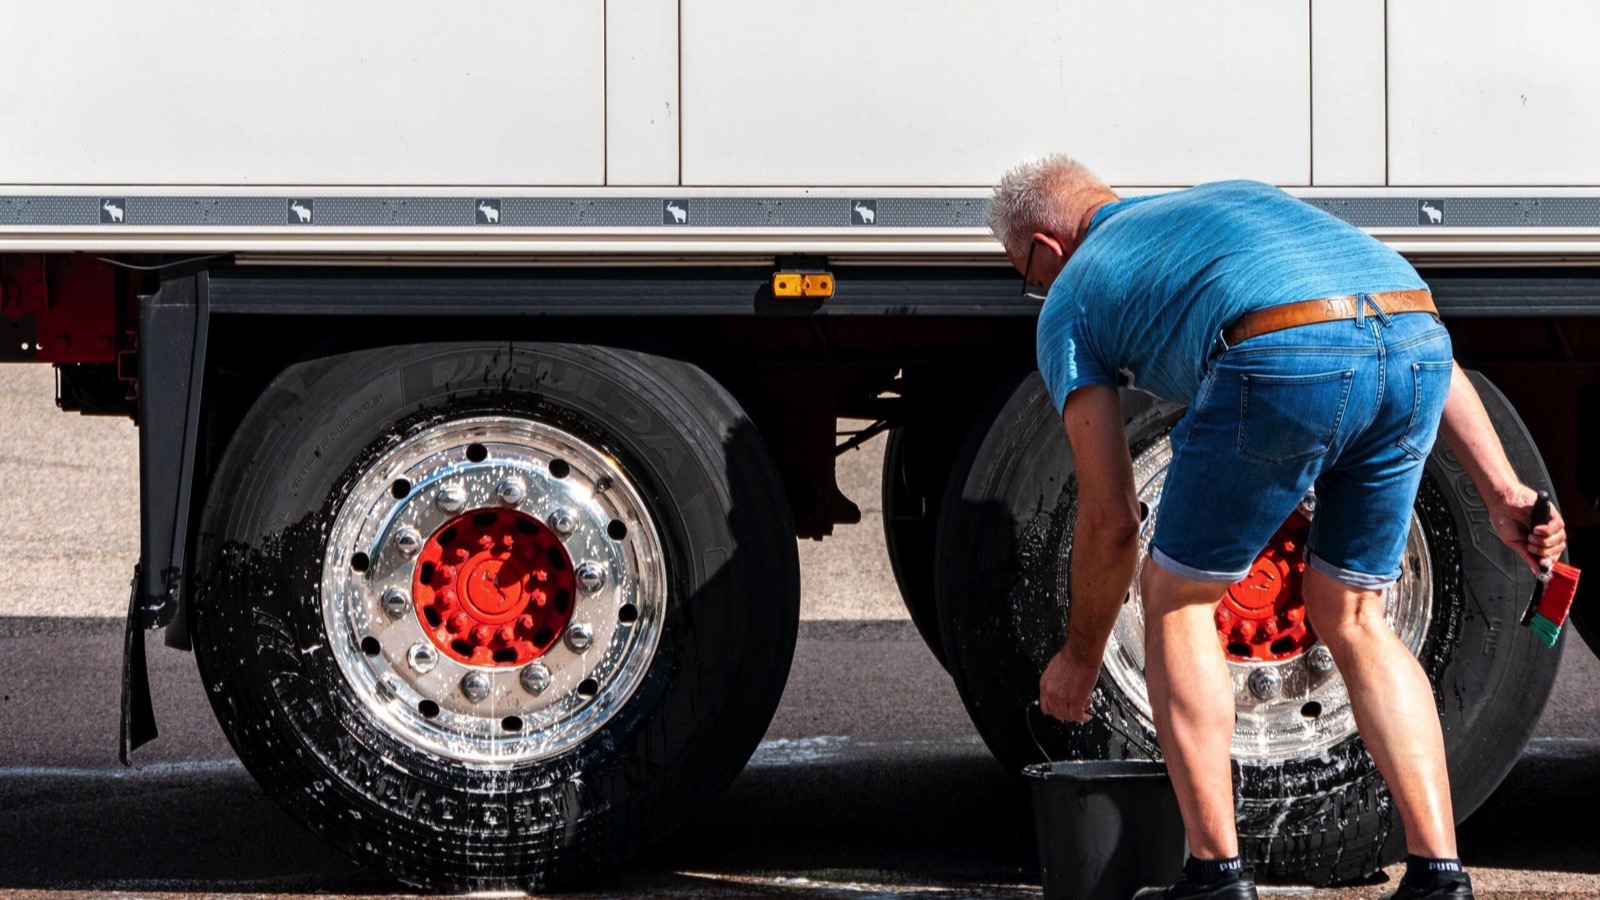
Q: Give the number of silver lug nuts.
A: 13